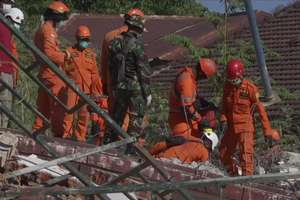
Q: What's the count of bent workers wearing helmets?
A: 2